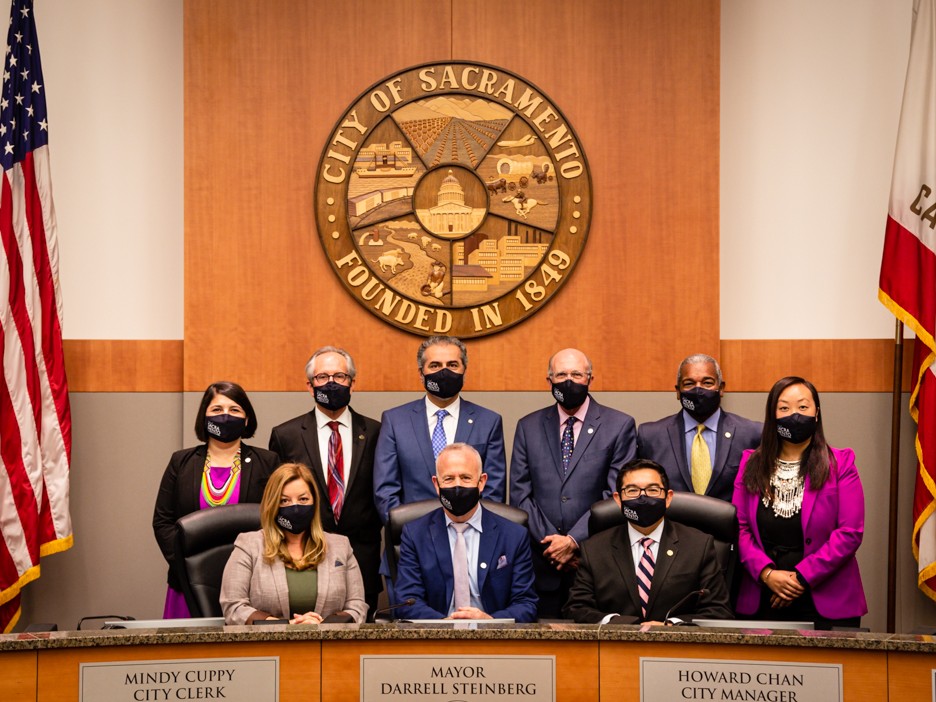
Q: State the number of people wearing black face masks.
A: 9